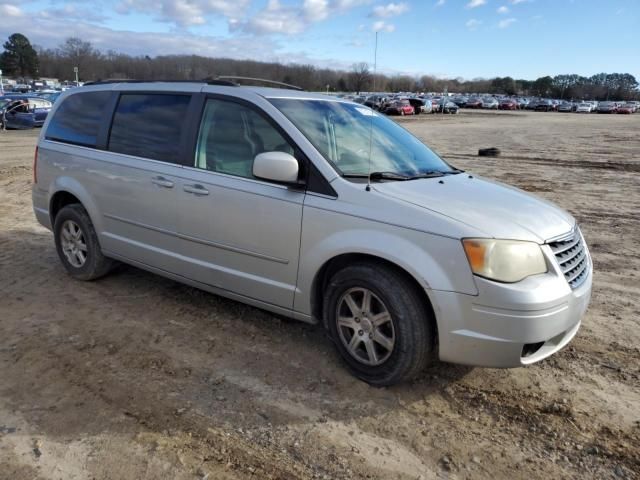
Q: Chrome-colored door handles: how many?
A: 2